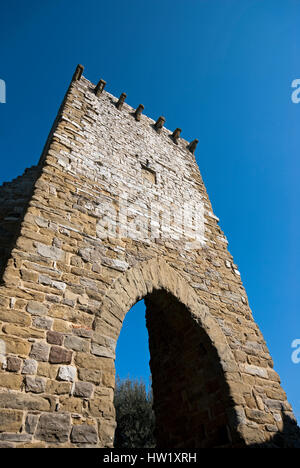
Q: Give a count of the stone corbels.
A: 7